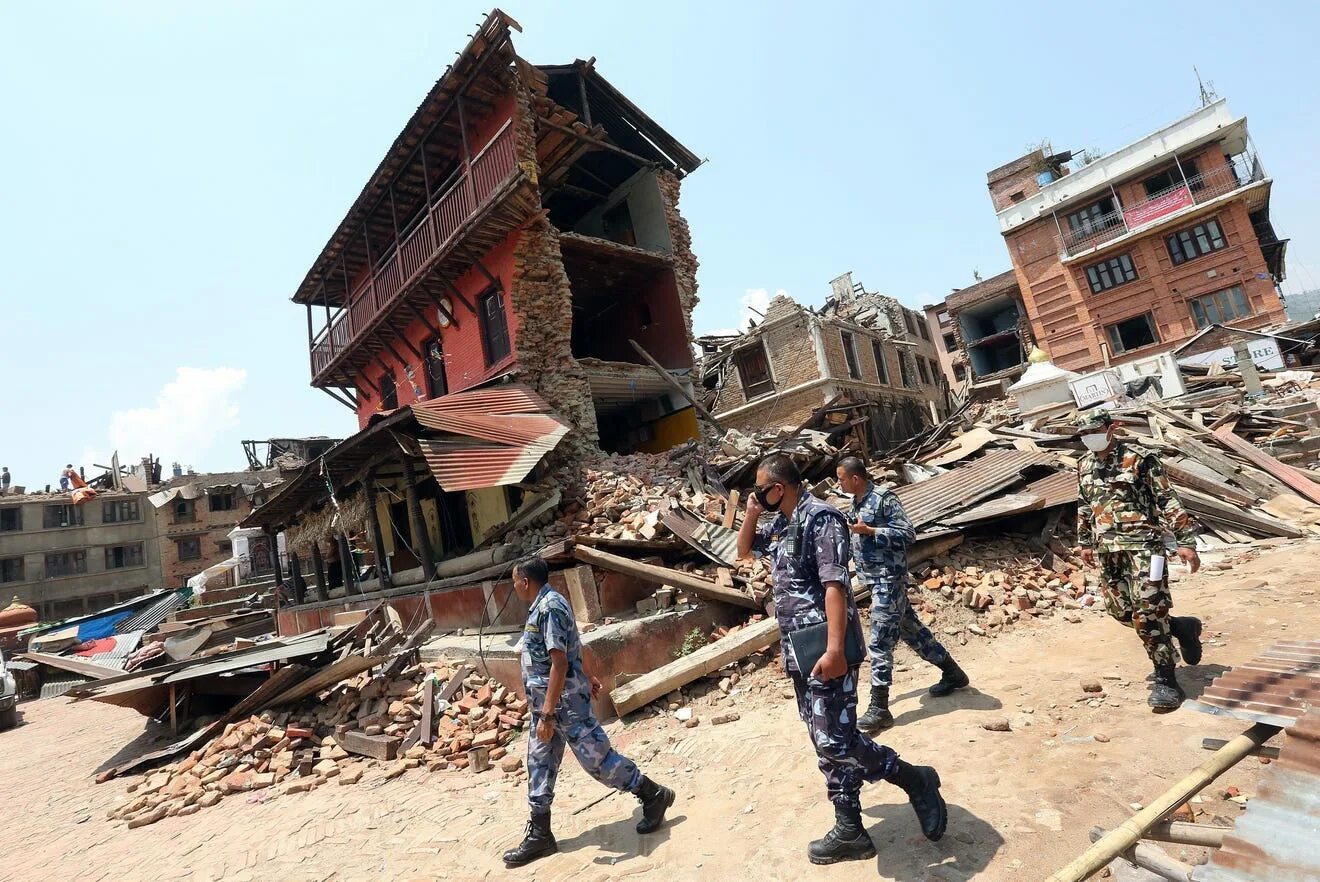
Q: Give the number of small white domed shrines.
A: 1